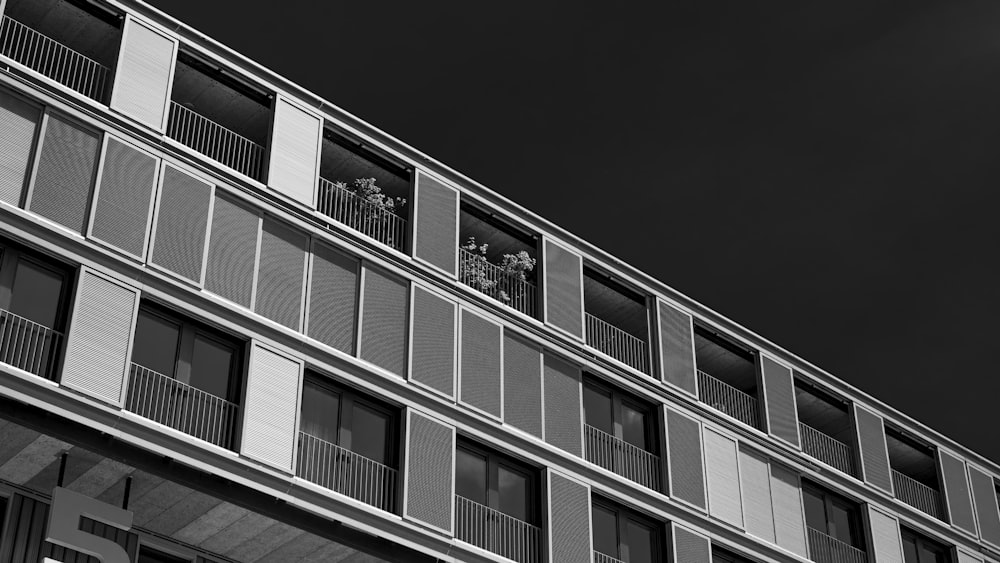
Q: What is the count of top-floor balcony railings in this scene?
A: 8